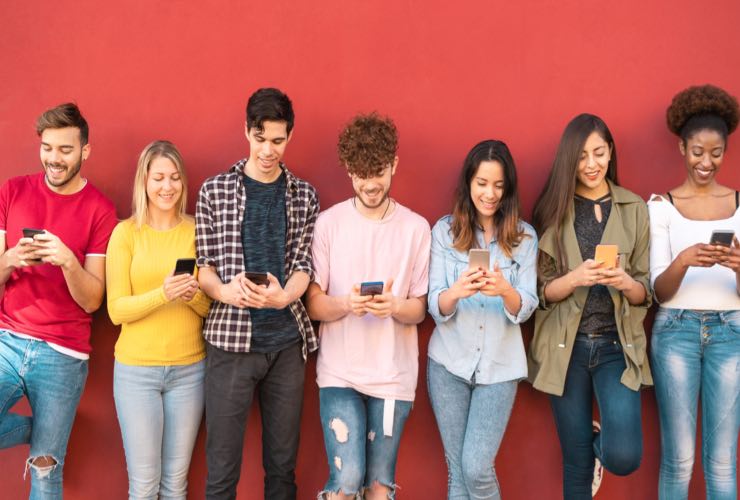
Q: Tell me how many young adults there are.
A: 7